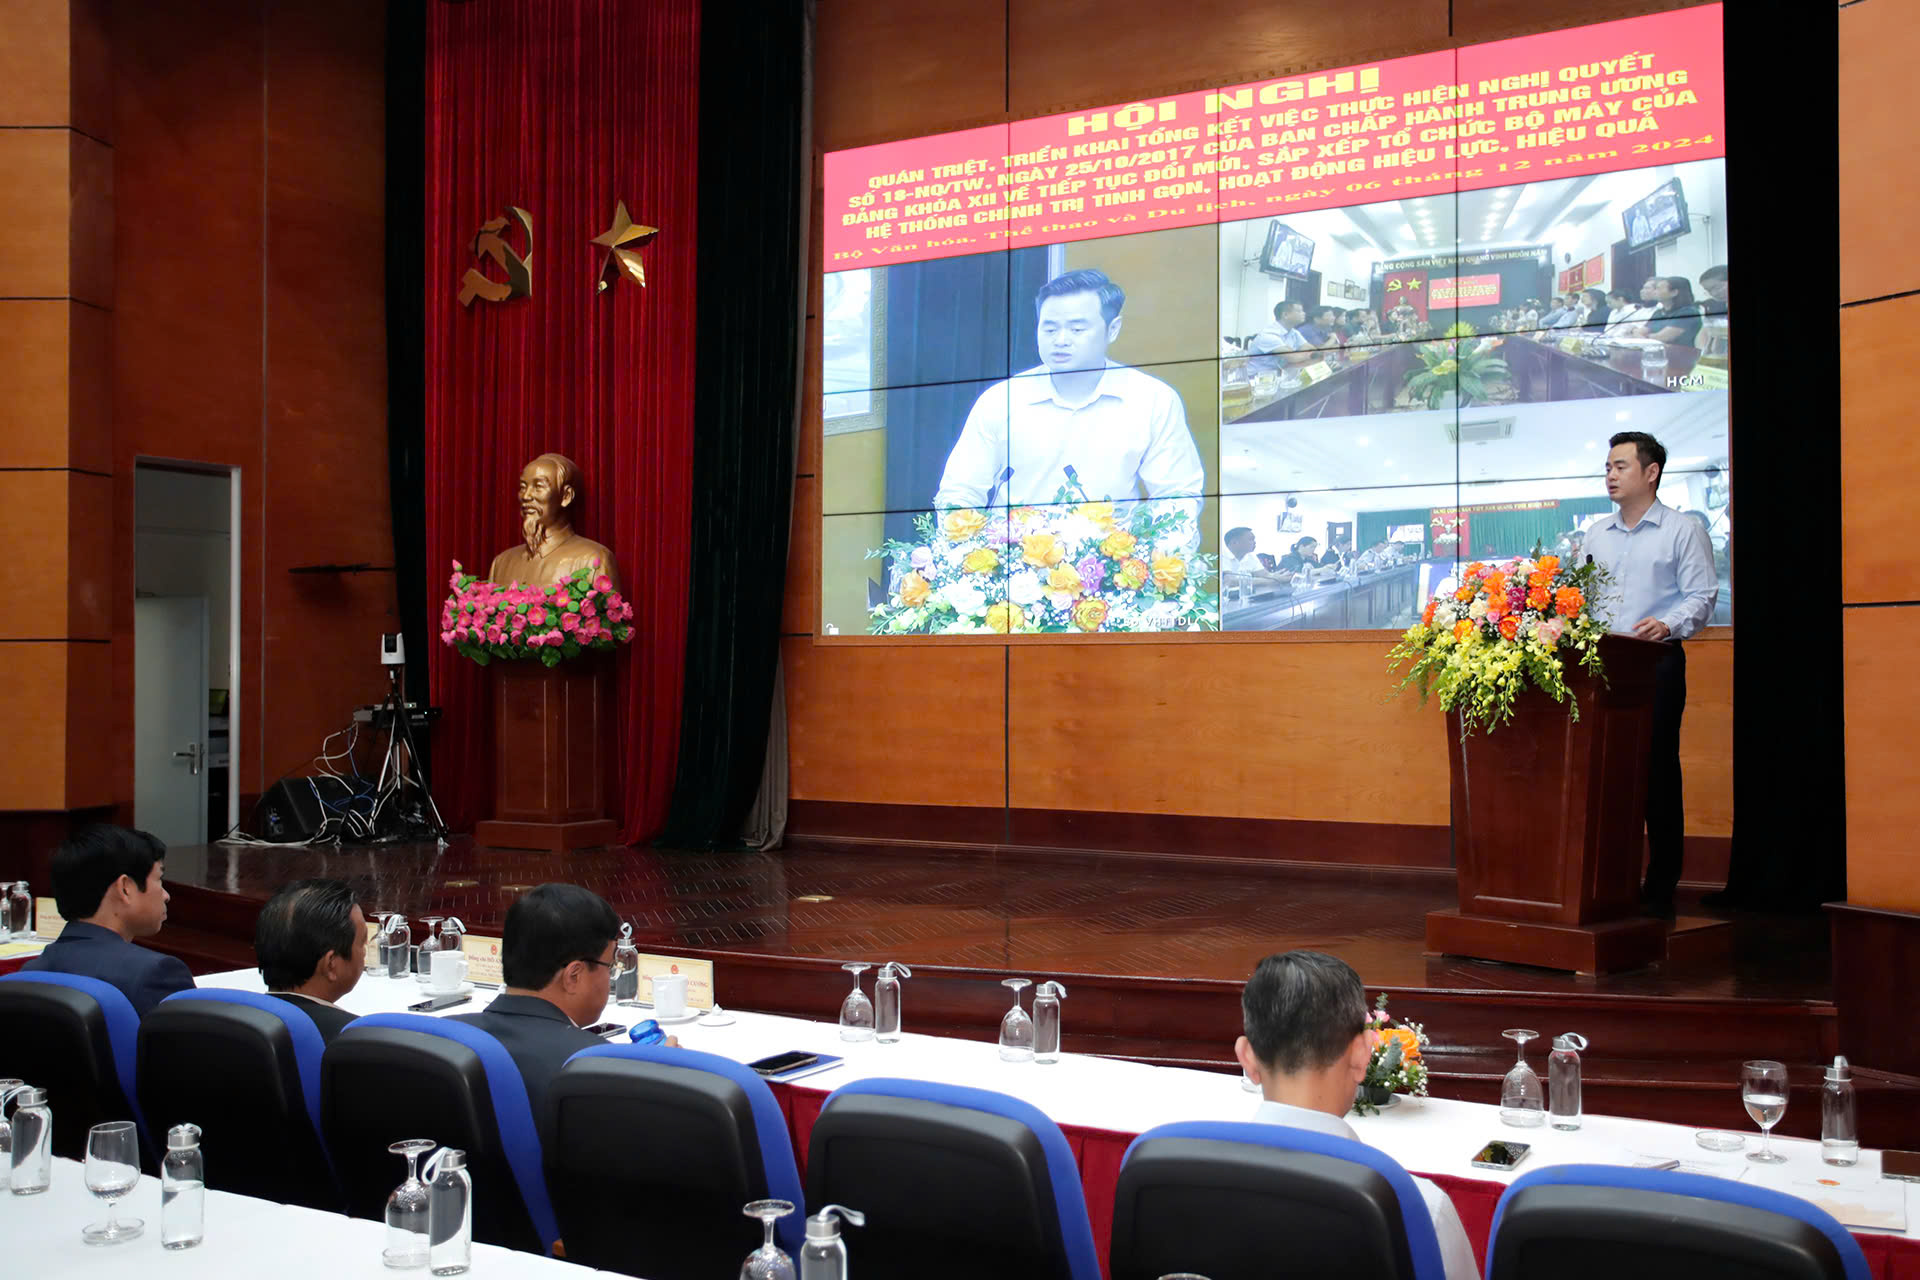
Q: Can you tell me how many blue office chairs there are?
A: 7